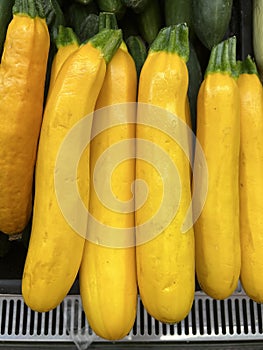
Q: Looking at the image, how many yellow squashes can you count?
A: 7